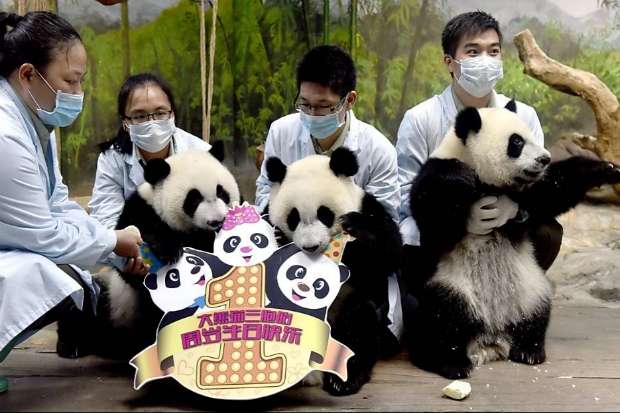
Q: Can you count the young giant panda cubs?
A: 3